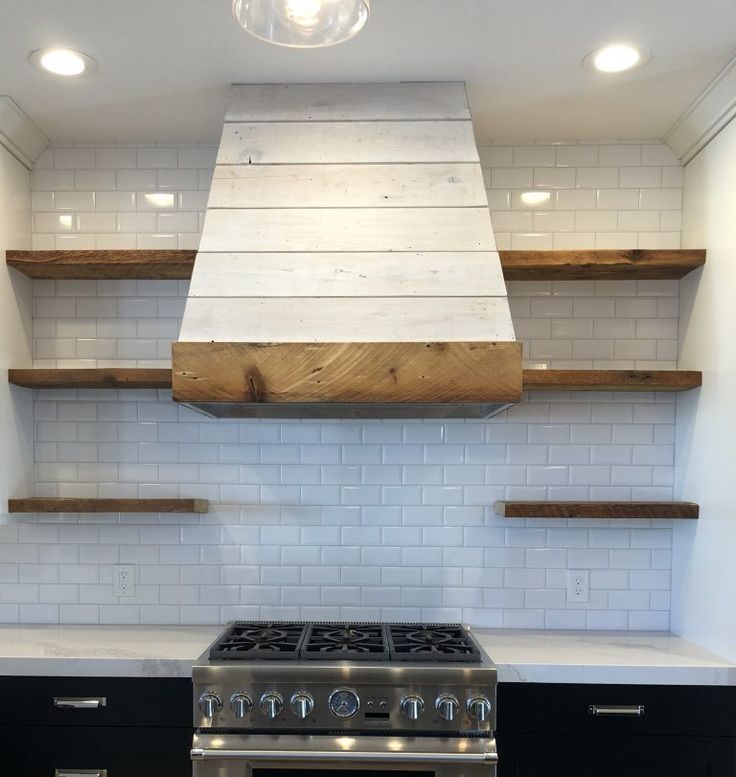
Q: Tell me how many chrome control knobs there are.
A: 7